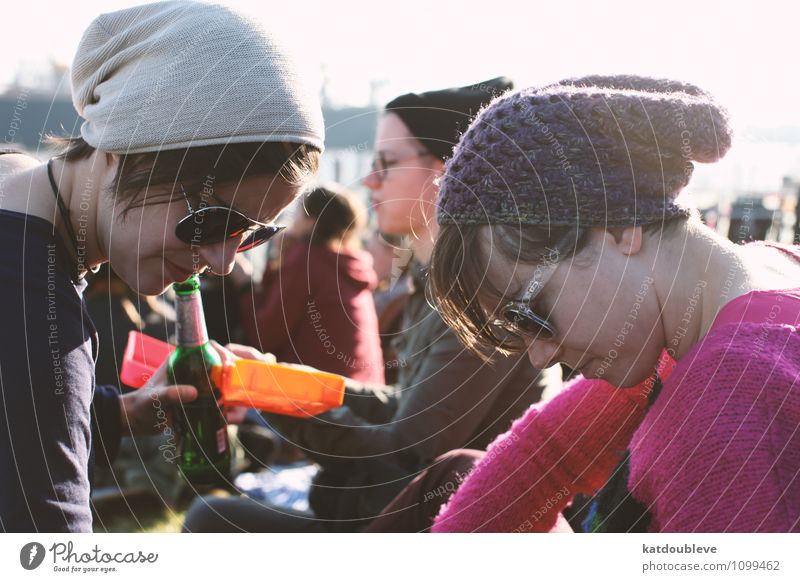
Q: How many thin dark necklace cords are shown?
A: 1